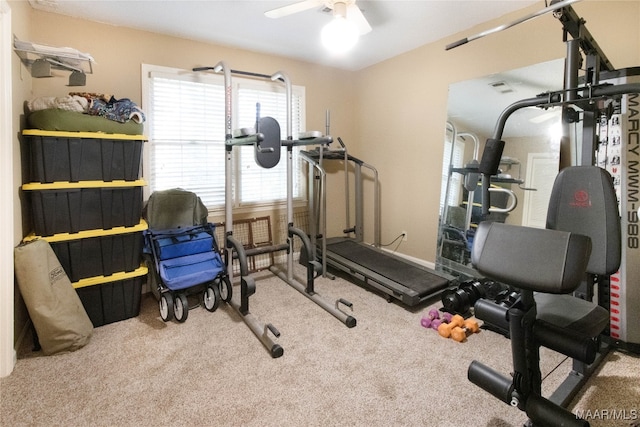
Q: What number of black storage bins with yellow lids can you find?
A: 4